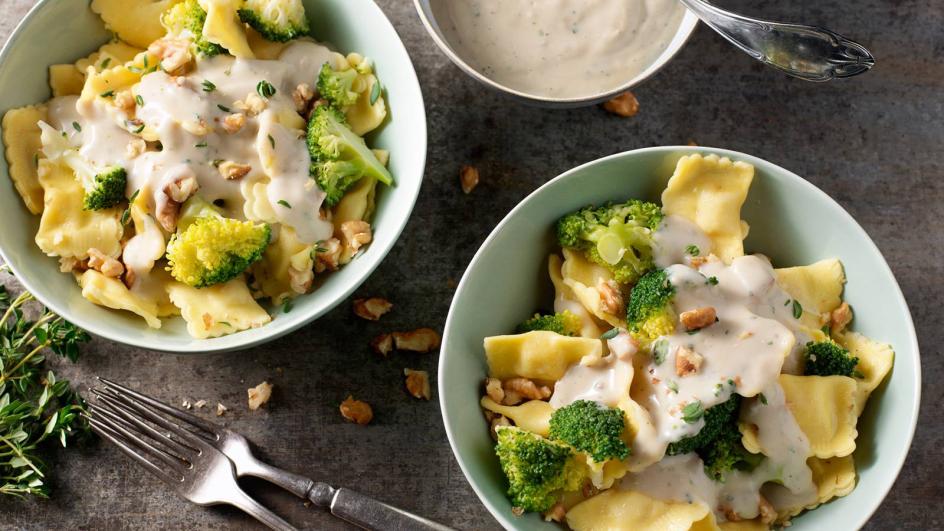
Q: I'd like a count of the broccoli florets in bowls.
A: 13